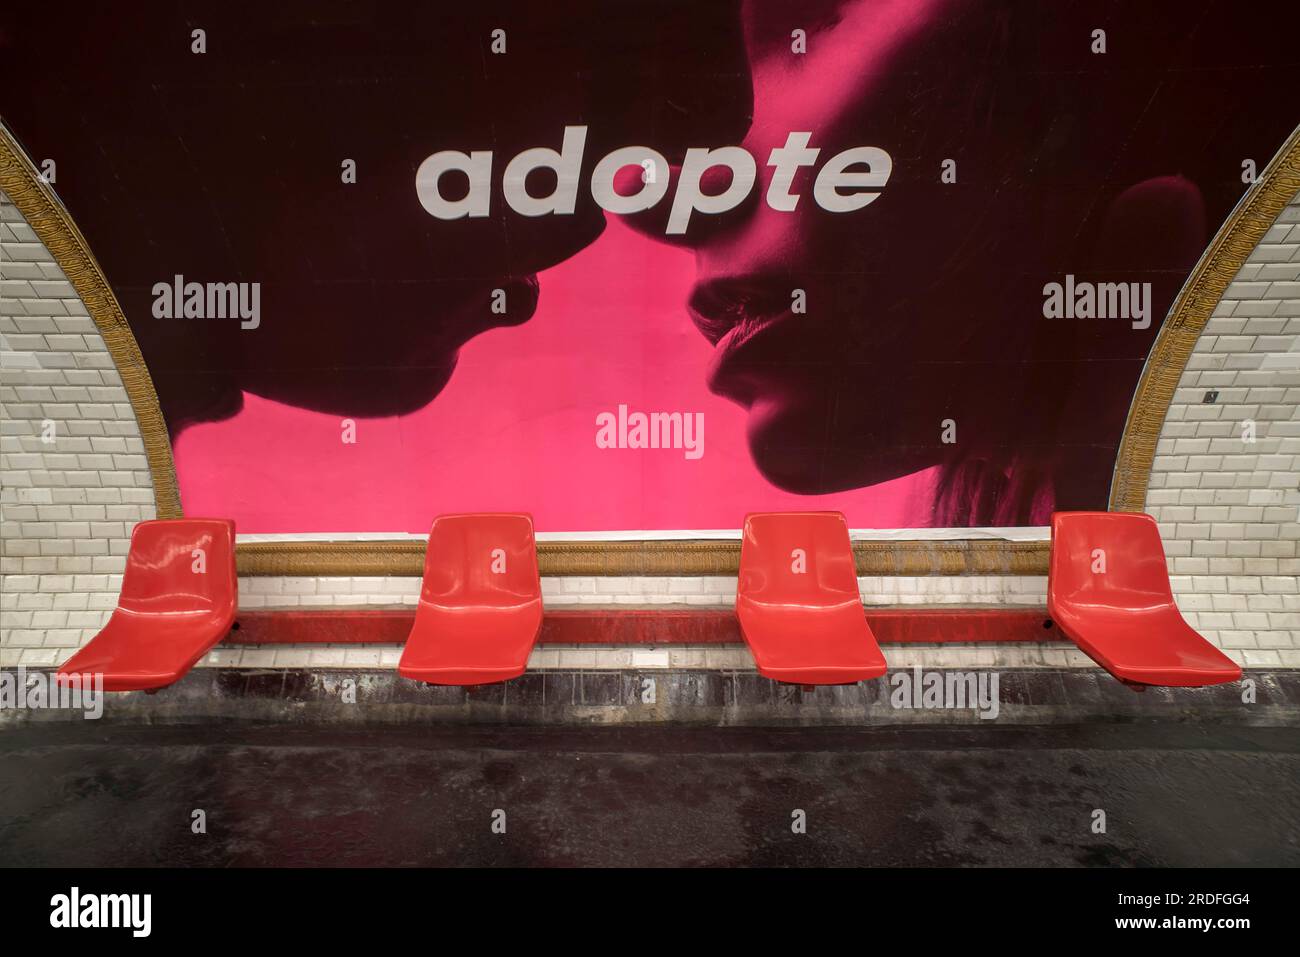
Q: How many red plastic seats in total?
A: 4